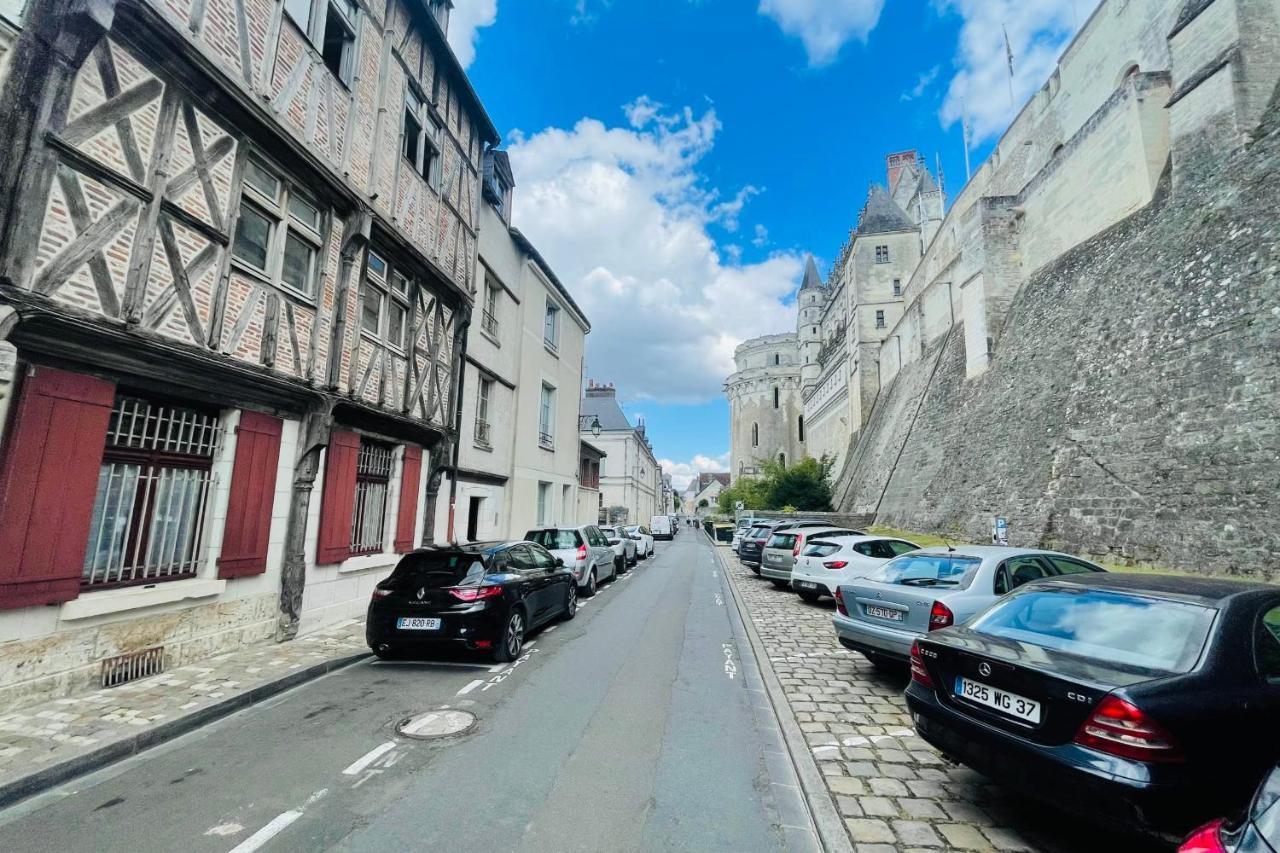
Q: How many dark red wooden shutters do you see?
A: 4